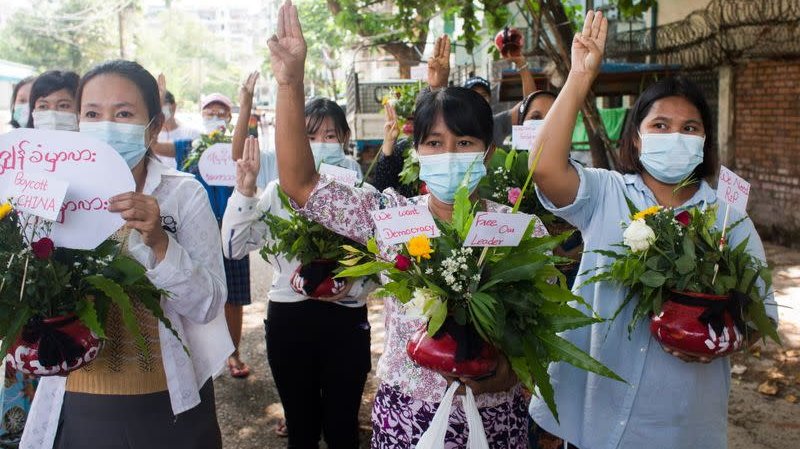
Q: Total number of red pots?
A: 5